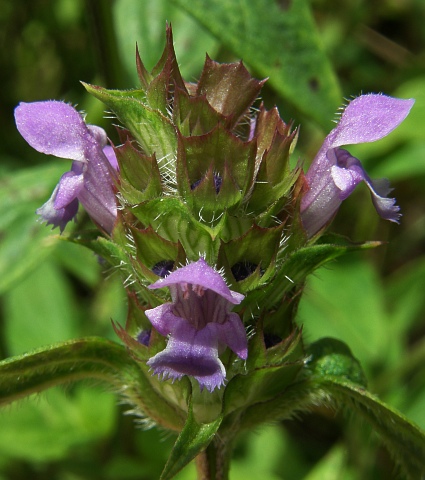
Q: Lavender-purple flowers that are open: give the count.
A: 3